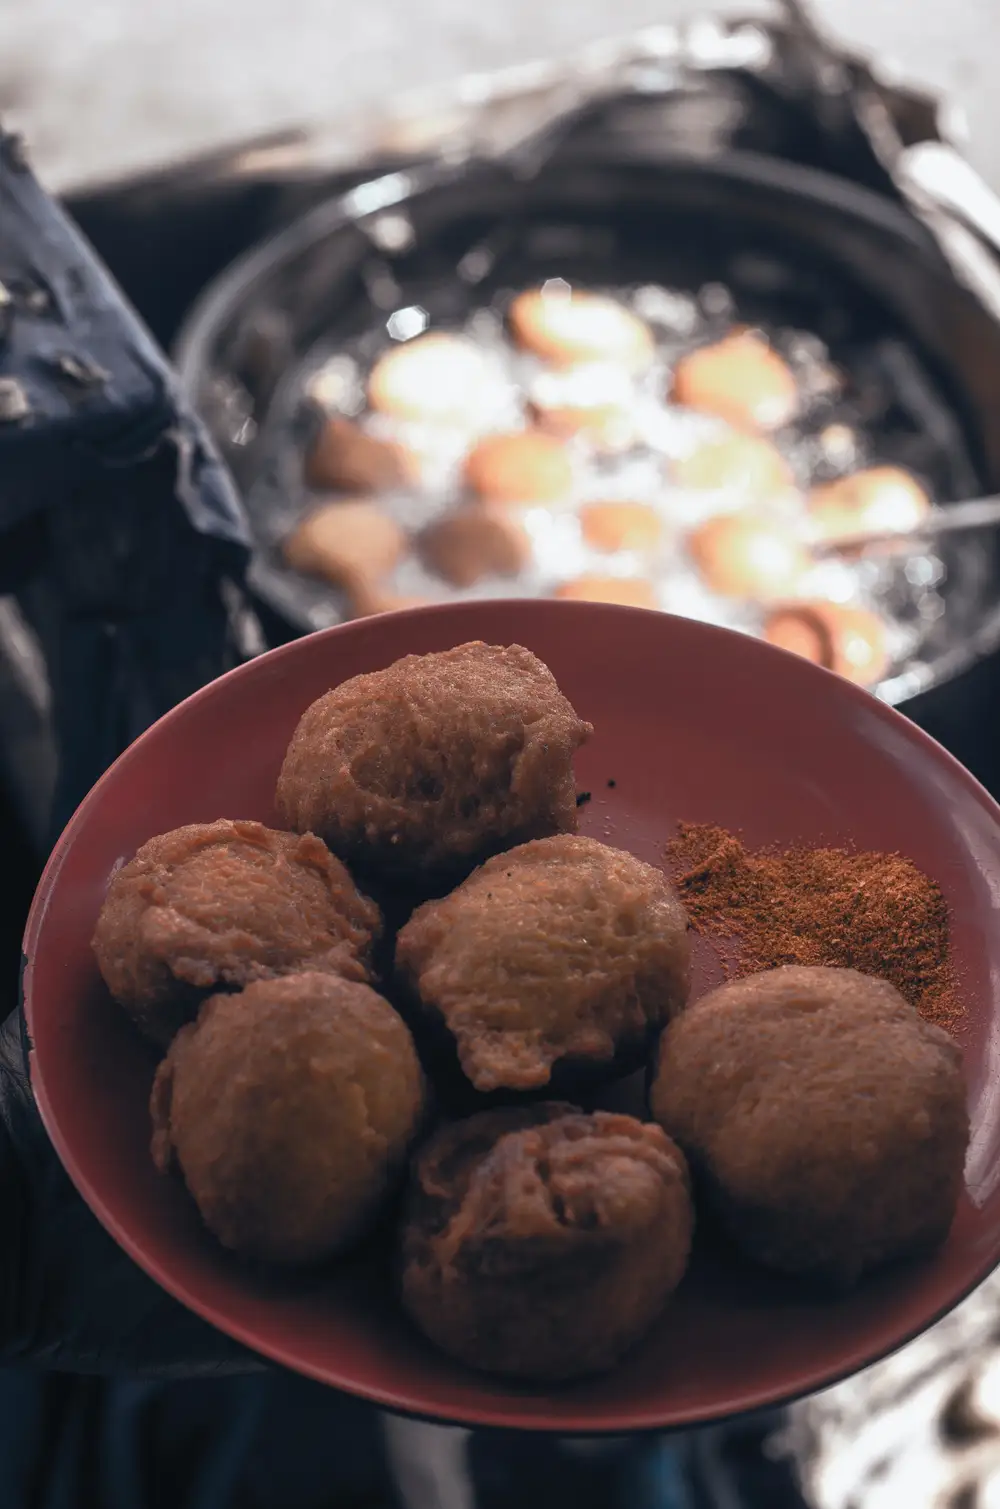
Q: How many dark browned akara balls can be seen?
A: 6